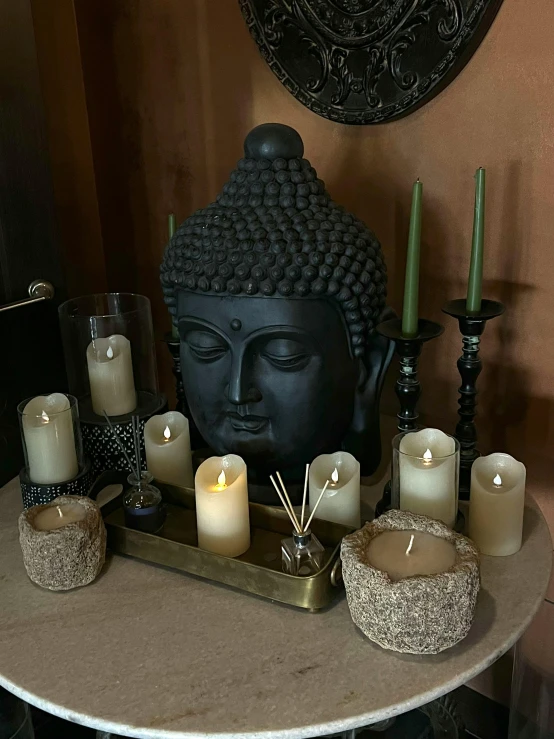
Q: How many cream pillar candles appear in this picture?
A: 7